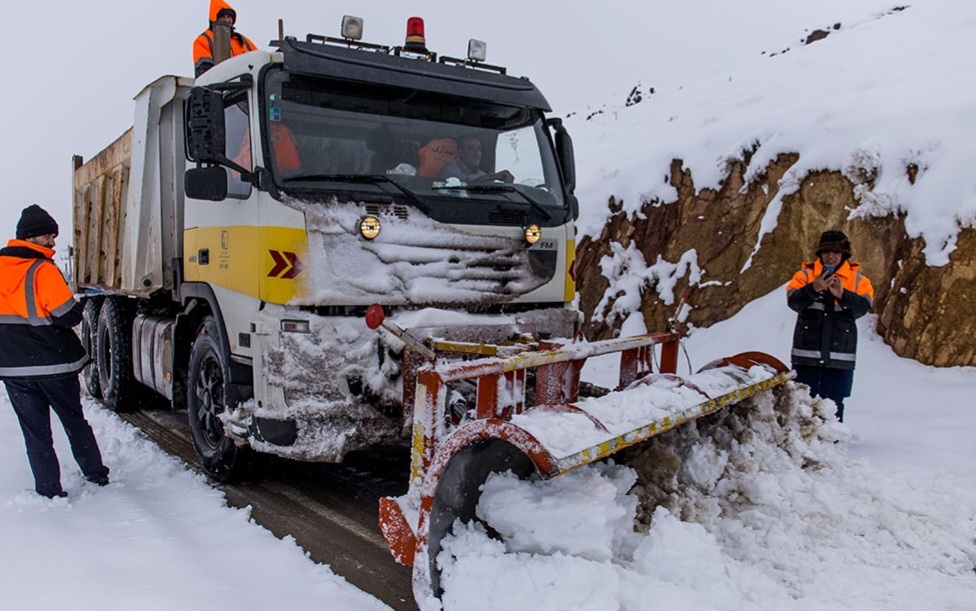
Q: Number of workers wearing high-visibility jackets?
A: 3